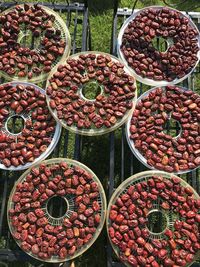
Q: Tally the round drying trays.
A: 7